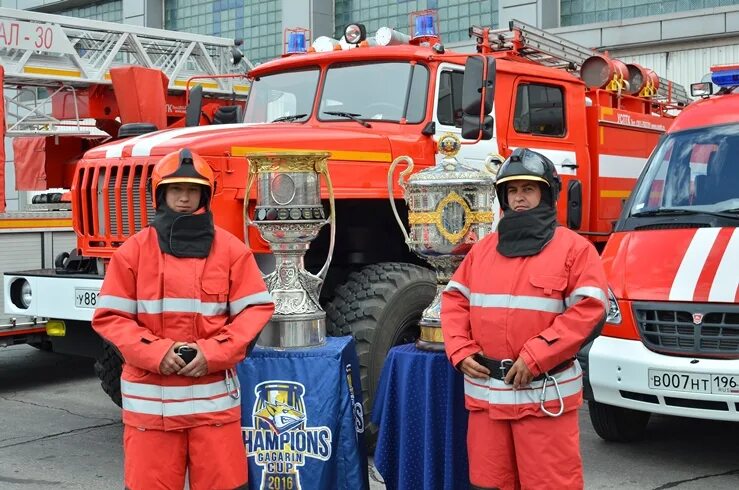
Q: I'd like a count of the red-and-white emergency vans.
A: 1